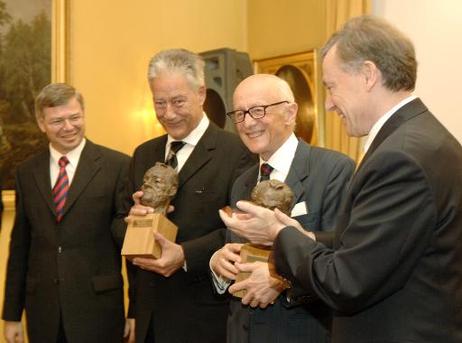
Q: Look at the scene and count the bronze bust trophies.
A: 2